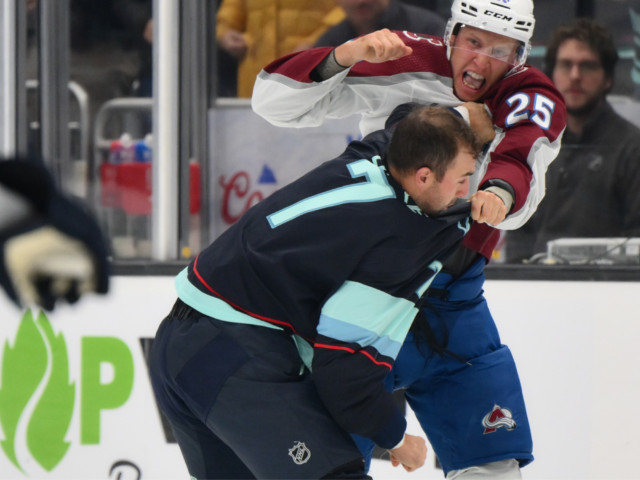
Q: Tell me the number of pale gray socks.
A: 1